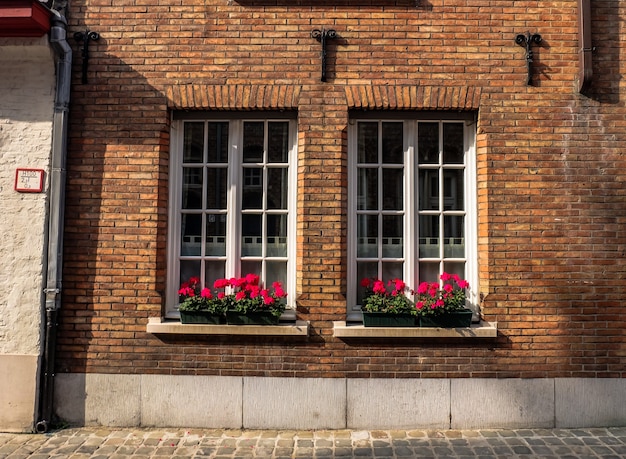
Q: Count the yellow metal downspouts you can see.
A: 0